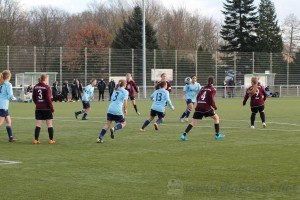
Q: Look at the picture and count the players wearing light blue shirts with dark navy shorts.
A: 5